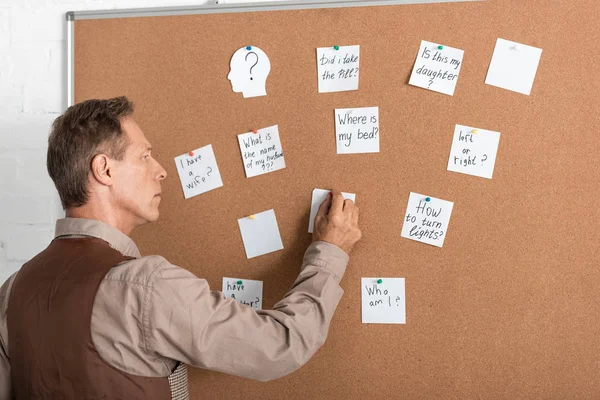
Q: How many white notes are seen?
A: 13